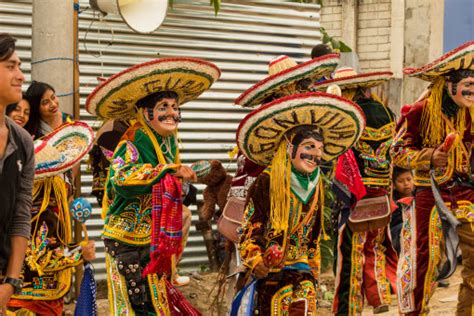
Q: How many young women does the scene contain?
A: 2